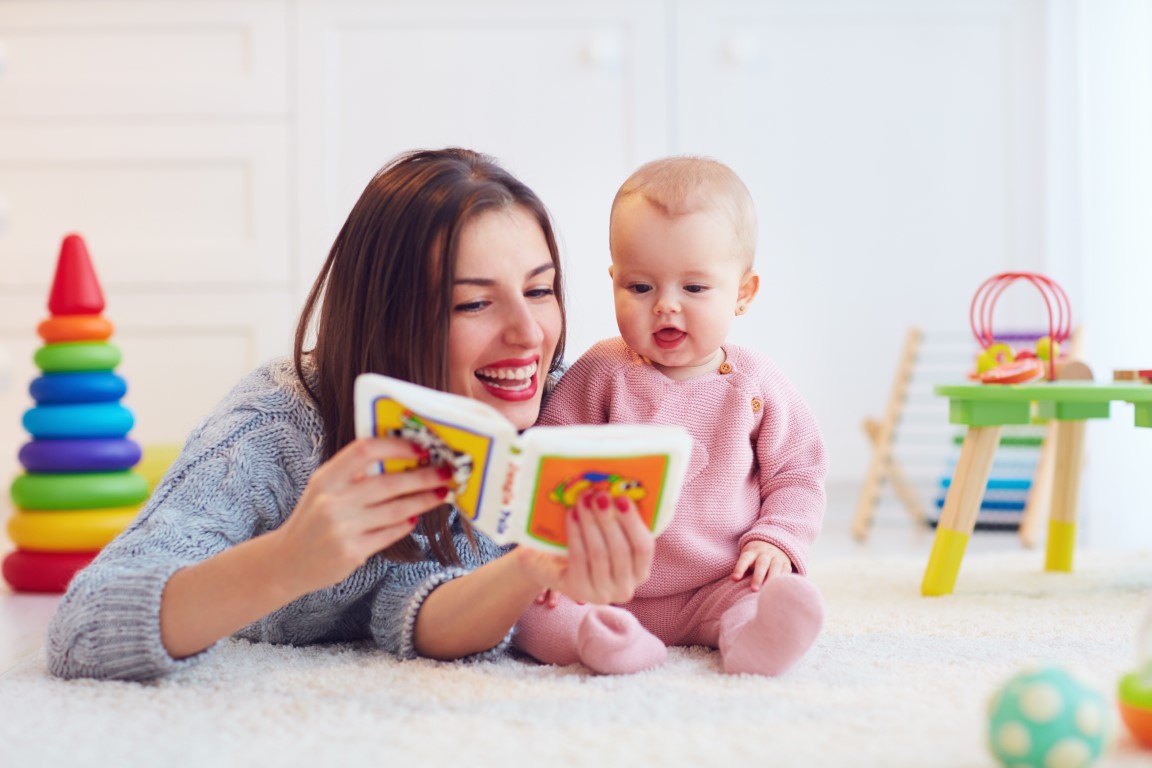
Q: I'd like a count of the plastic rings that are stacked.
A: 8